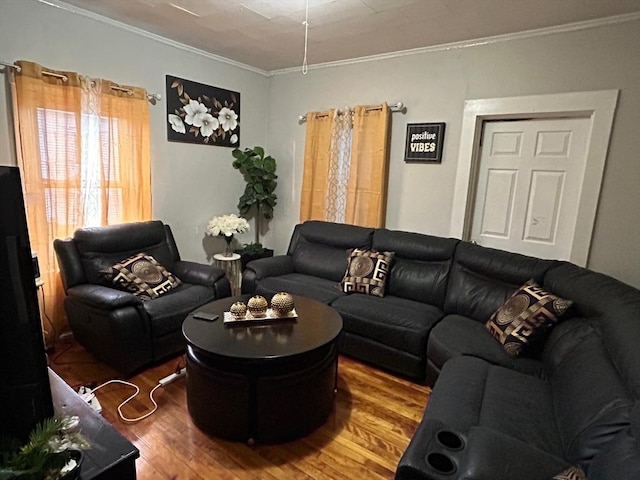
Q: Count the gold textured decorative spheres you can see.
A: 3